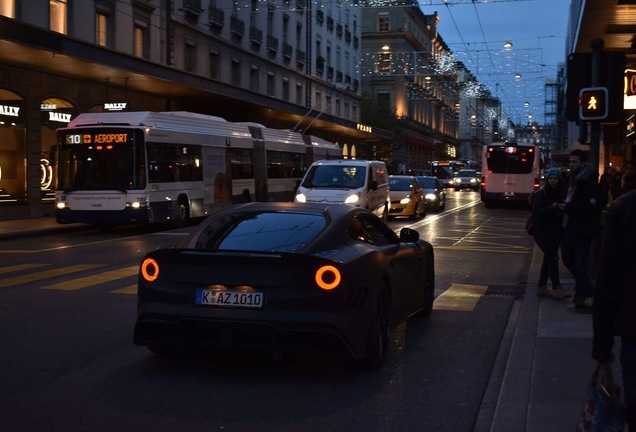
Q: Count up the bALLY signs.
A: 3